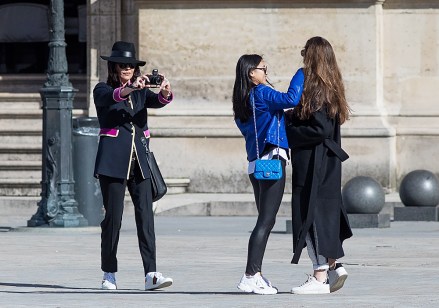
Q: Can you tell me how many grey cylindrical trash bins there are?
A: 1